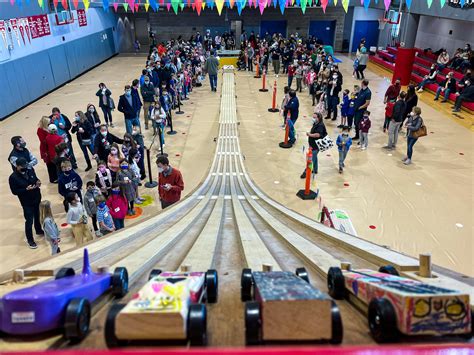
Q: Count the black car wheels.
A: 14